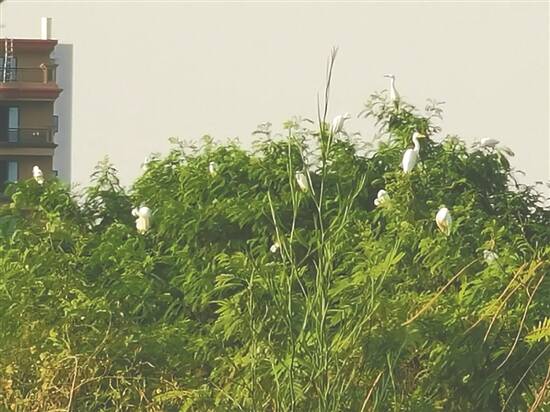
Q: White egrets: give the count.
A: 12